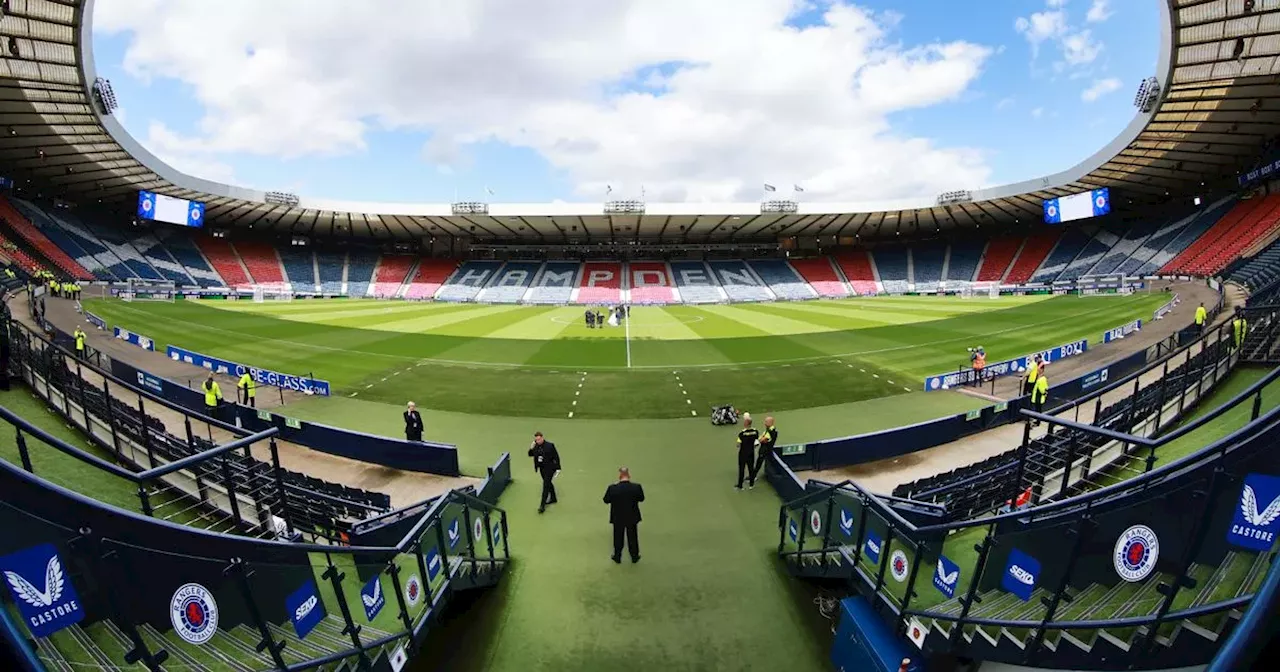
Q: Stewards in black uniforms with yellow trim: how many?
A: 2